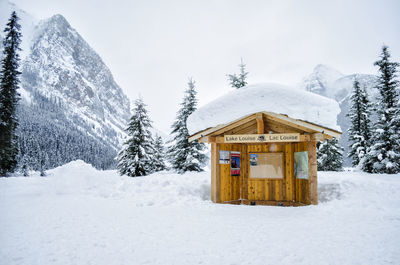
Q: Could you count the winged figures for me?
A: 0